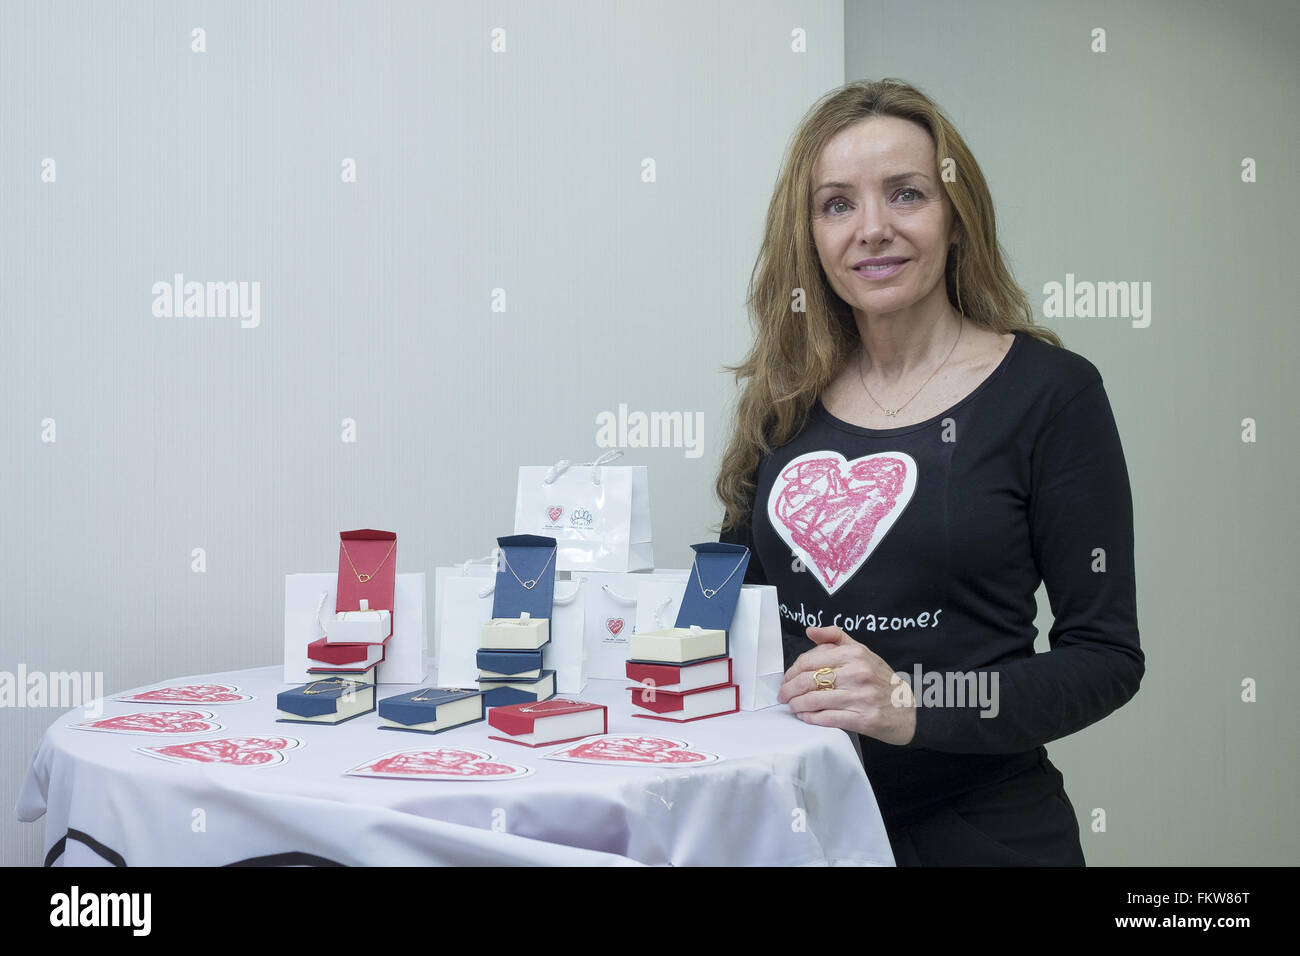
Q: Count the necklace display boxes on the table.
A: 12